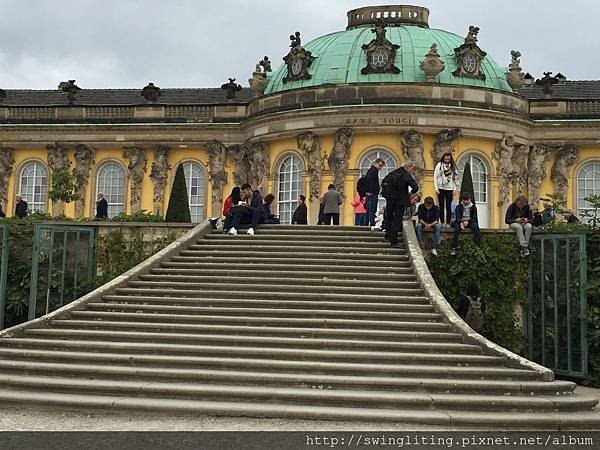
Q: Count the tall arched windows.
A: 7